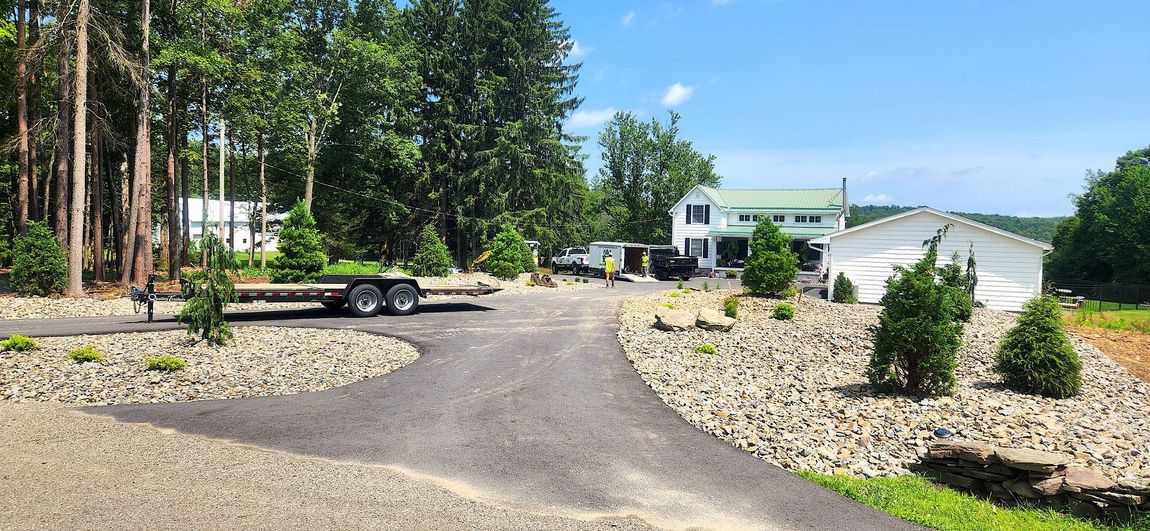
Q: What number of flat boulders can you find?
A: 2